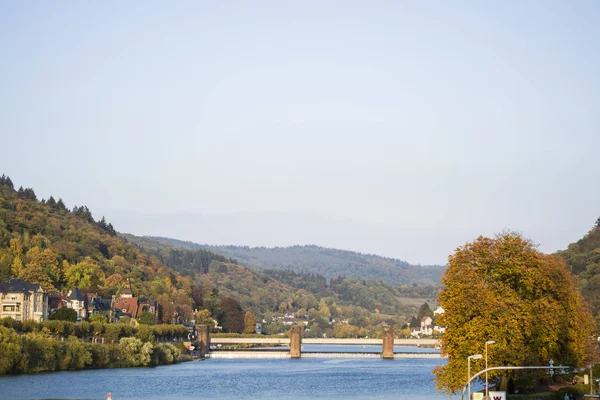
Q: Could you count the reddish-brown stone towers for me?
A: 3